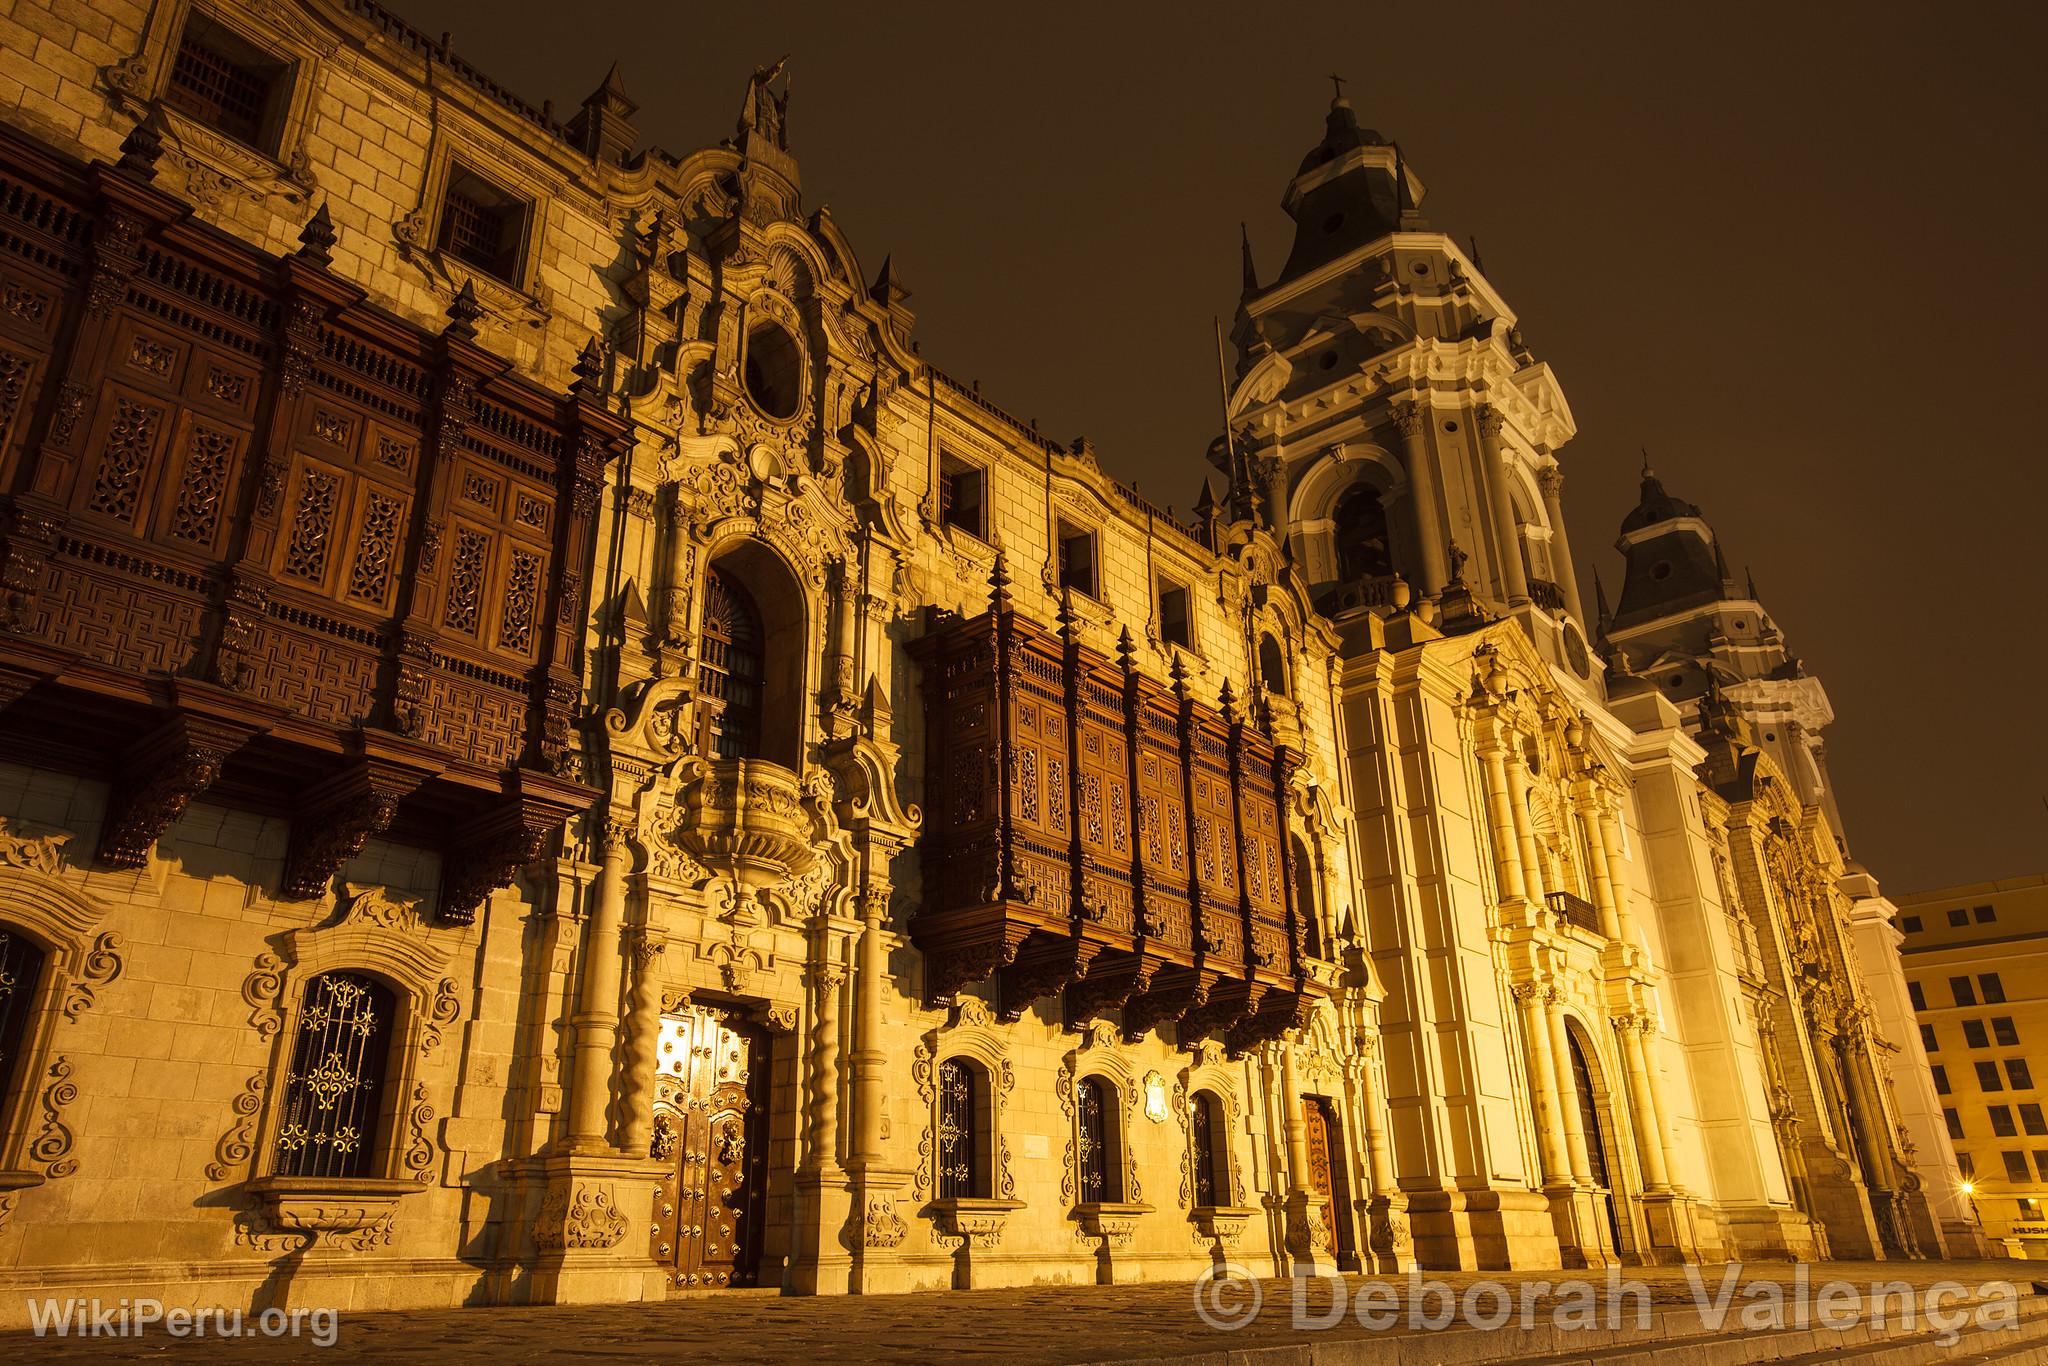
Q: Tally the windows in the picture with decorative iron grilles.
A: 5